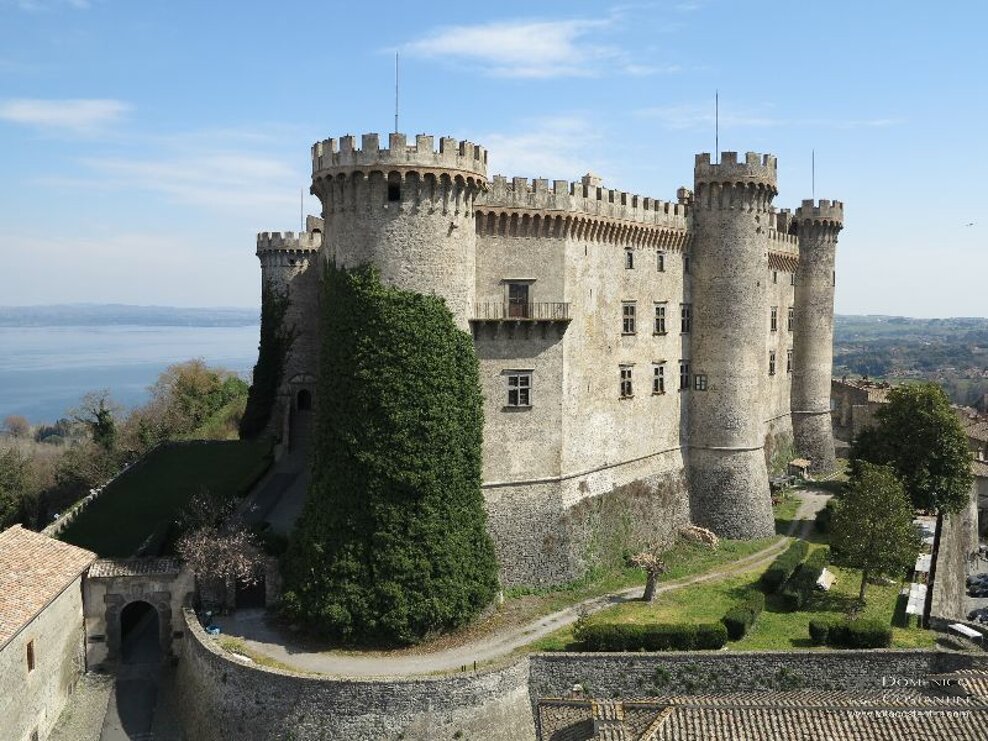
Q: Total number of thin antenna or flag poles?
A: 4